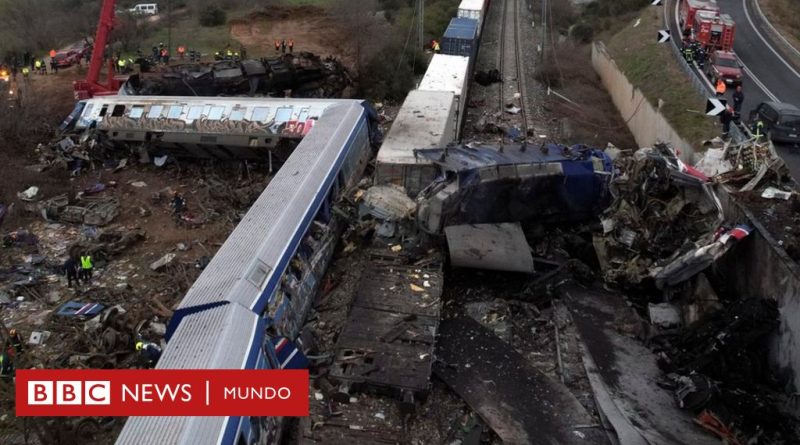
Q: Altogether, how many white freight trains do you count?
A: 3